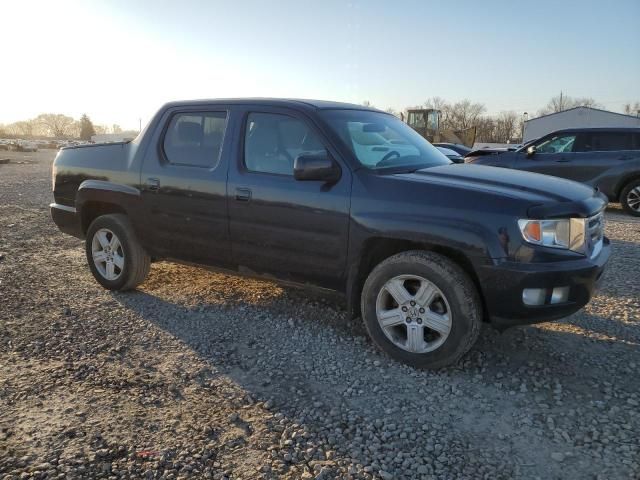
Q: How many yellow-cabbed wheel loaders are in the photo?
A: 1